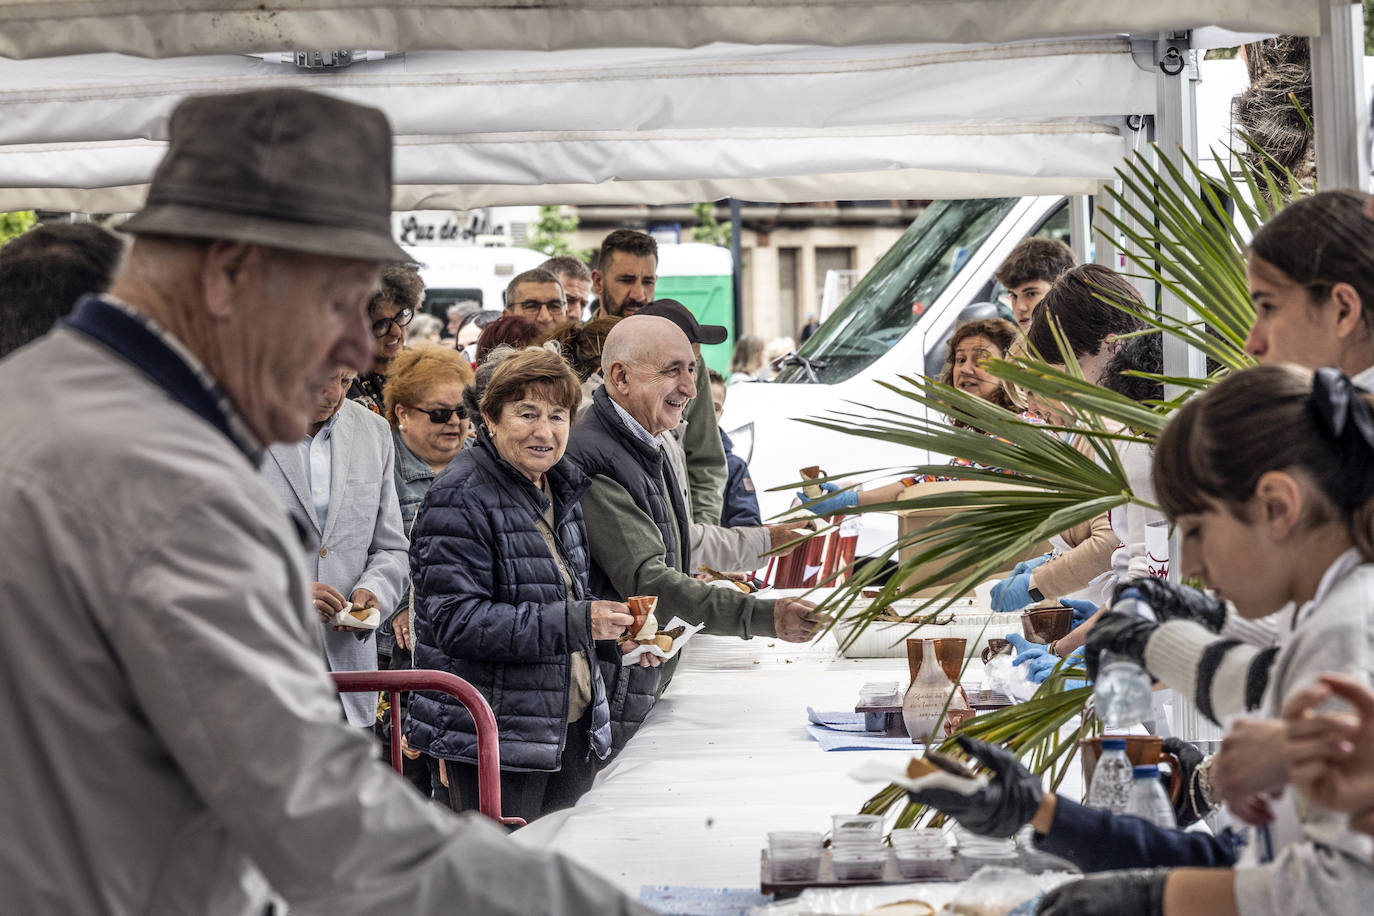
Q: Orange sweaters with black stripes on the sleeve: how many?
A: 0